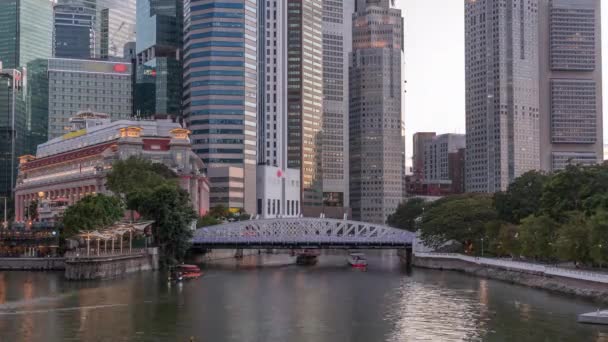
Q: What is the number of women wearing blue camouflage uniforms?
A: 0